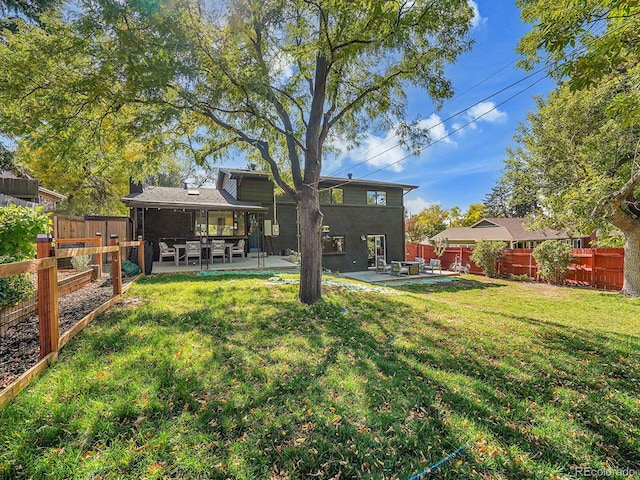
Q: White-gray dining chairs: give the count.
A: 4